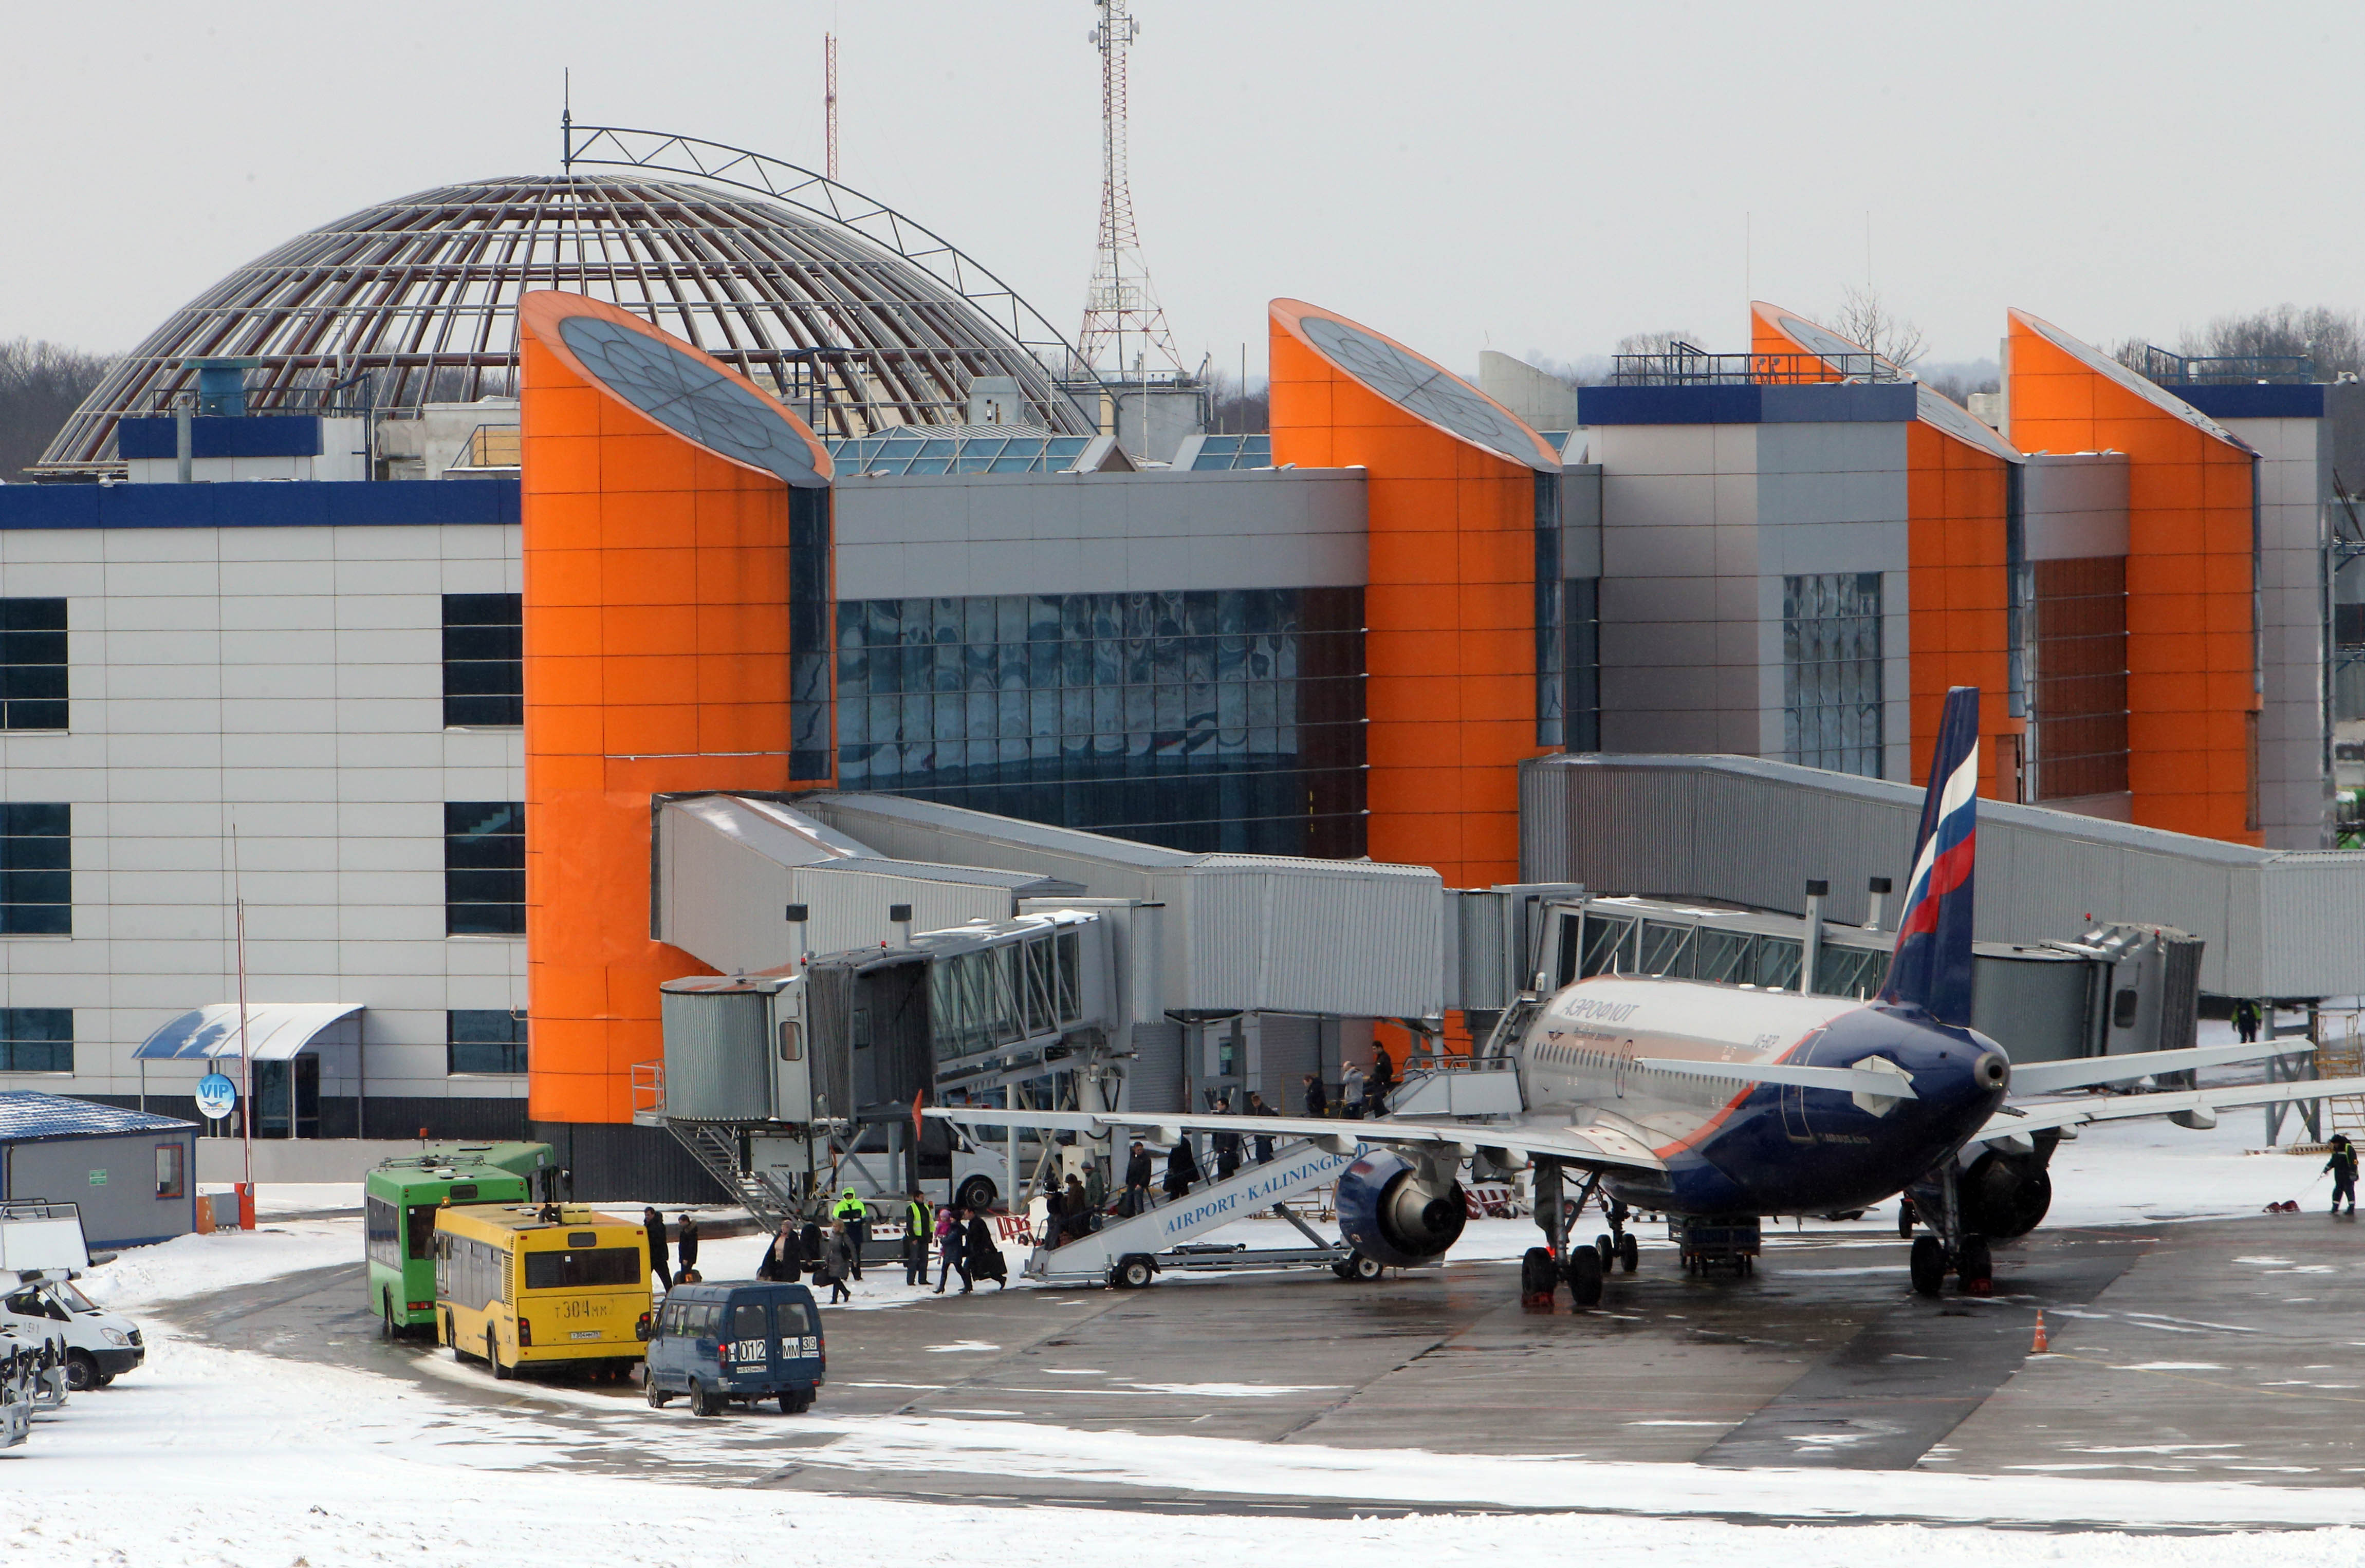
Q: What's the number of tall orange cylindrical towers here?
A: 4